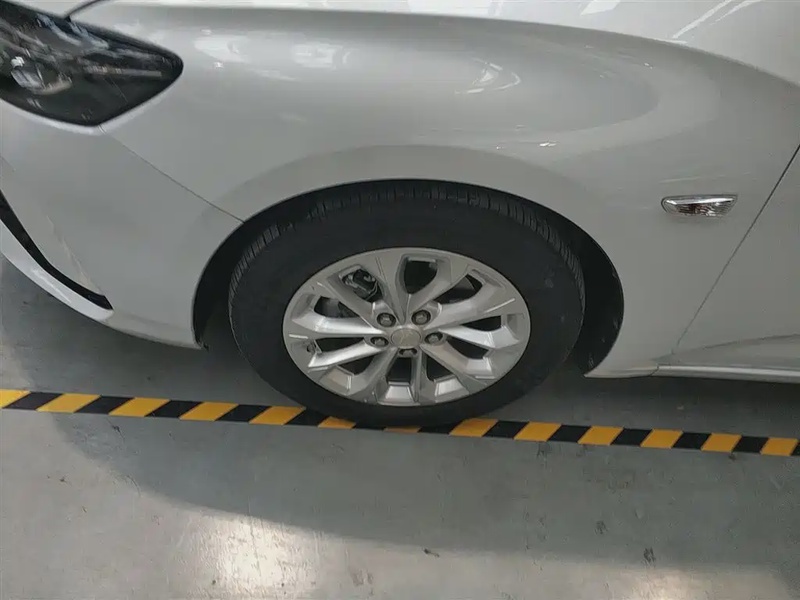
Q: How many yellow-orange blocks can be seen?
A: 13